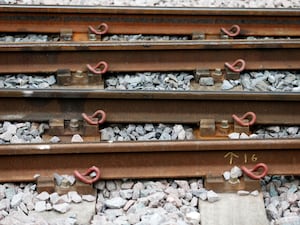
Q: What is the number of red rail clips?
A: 8